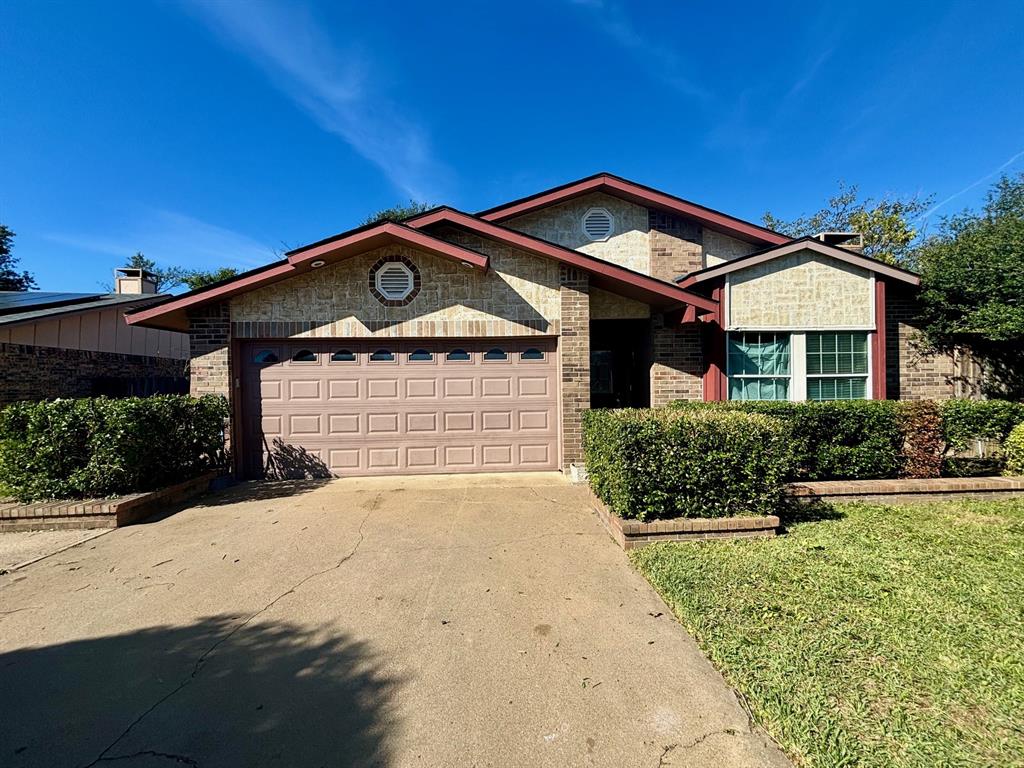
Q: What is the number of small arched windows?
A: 8